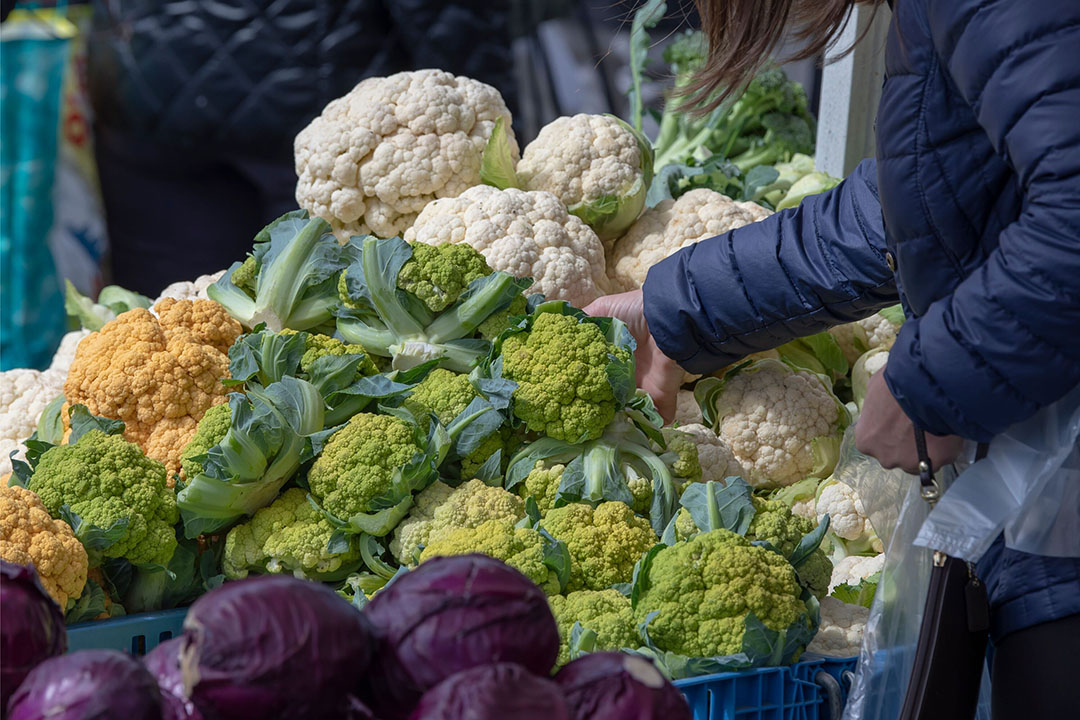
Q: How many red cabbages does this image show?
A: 7